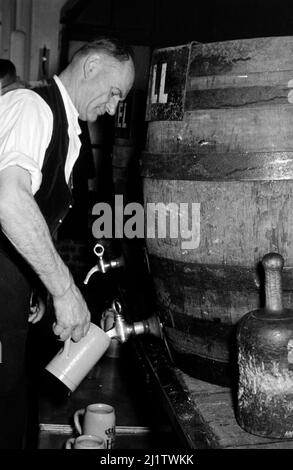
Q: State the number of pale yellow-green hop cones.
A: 0